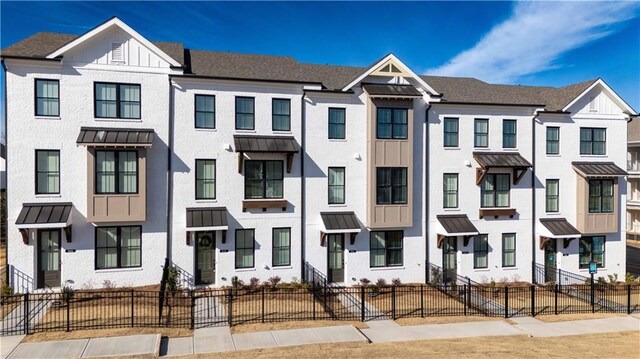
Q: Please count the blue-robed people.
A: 0